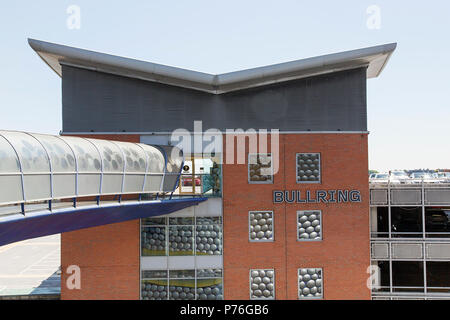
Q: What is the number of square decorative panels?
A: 6